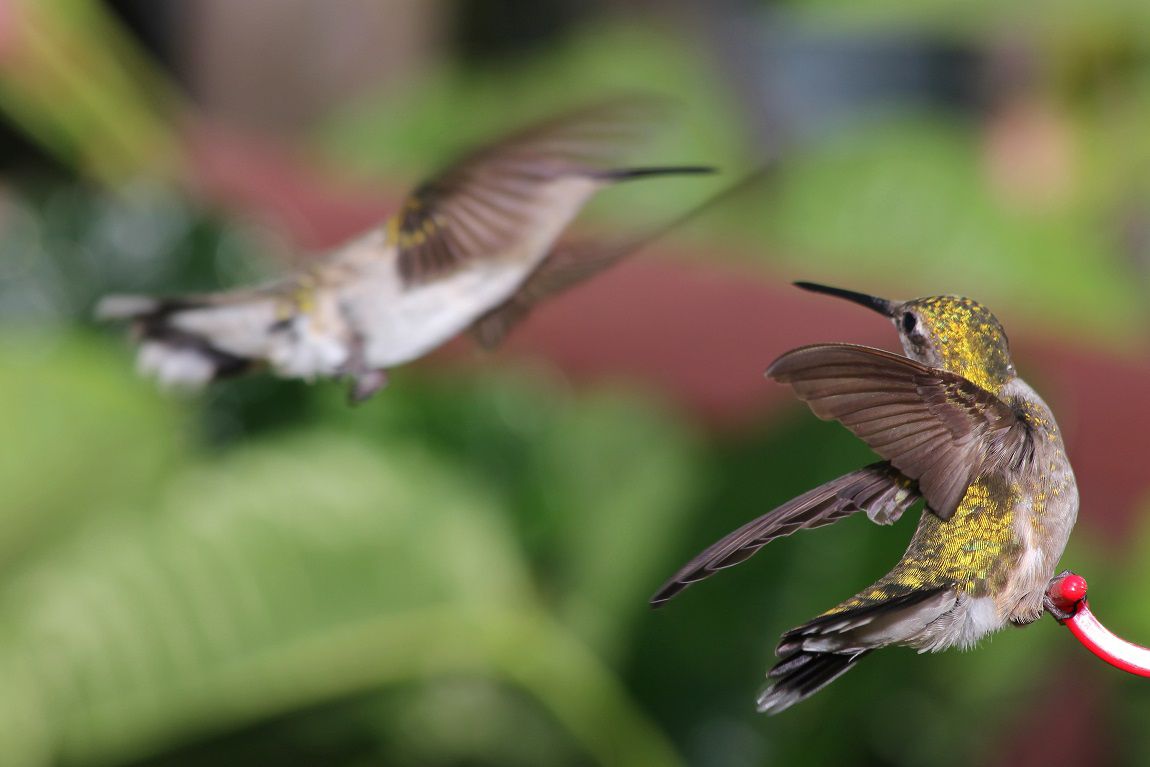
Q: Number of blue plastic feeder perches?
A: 0